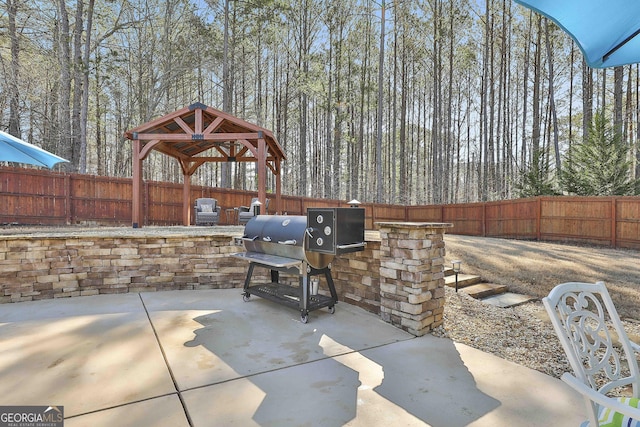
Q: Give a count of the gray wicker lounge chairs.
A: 2